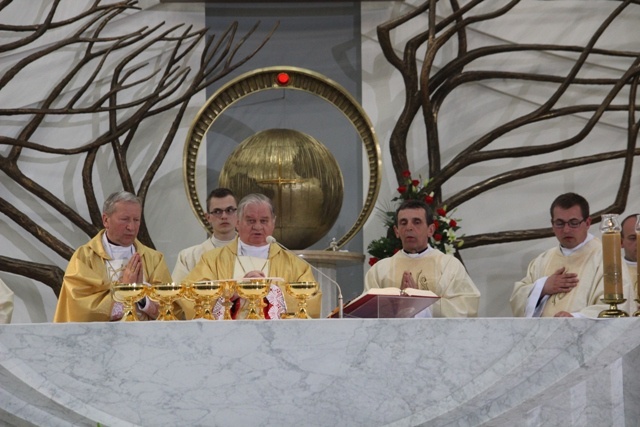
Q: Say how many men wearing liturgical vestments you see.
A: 6